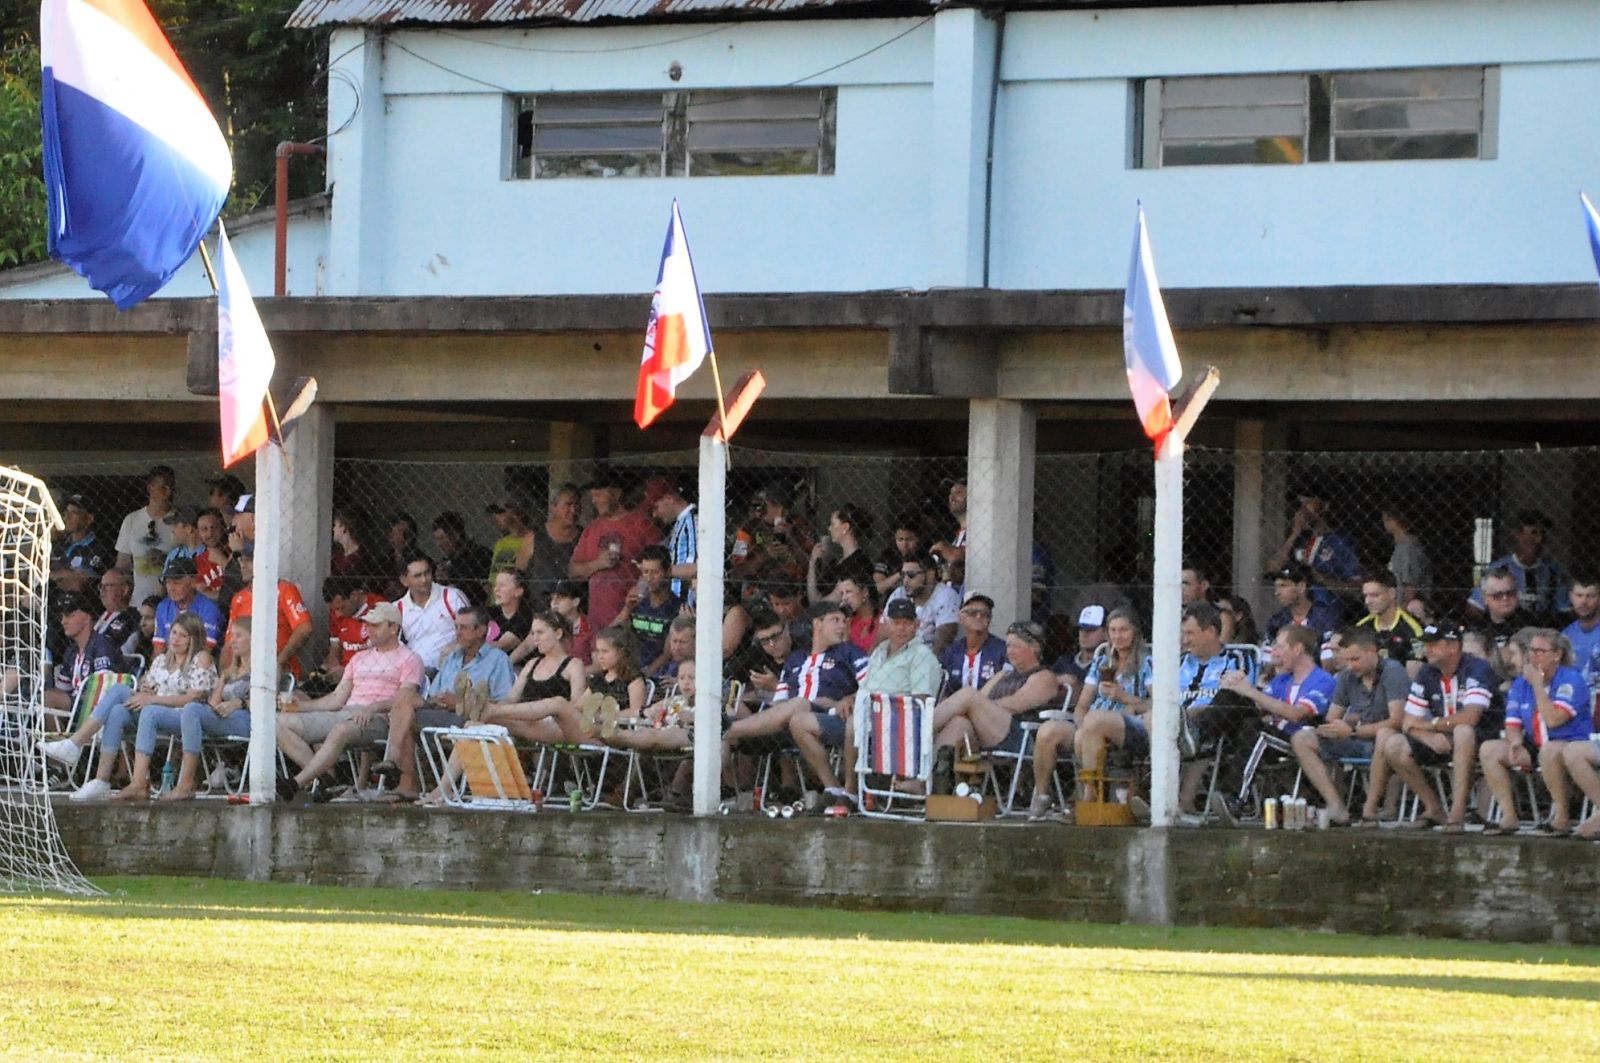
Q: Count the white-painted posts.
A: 3